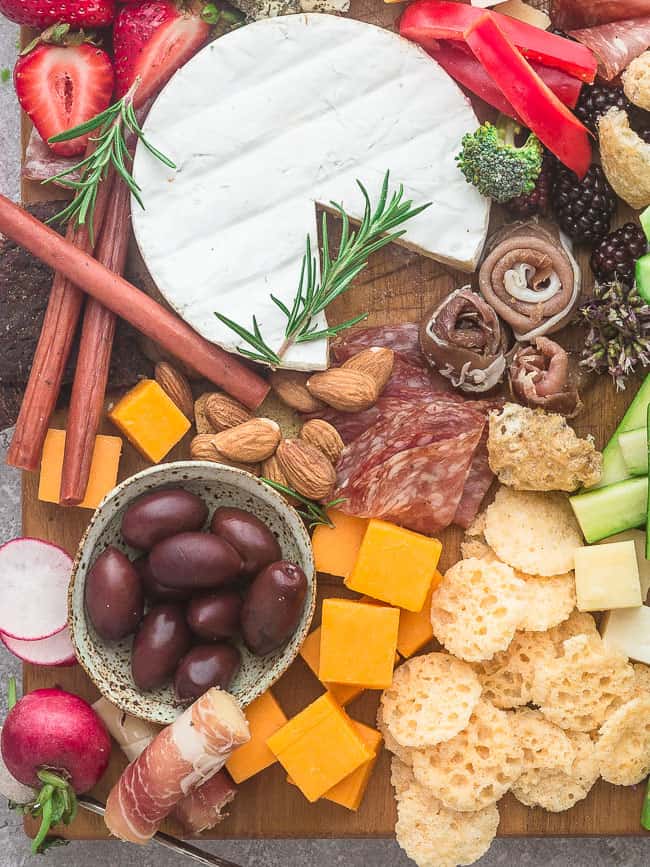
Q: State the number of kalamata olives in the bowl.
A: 9